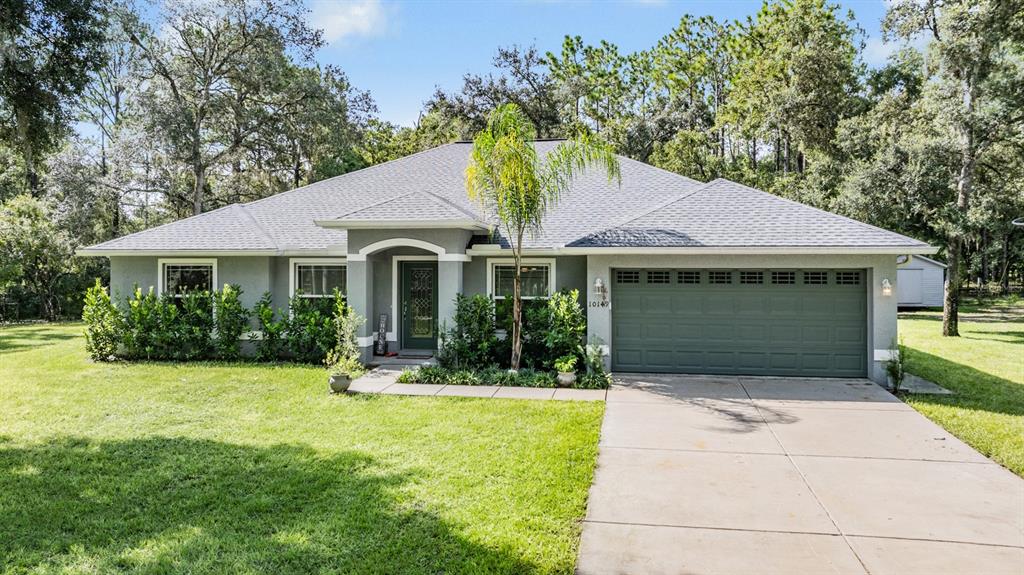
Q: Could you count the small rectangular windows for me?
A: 8